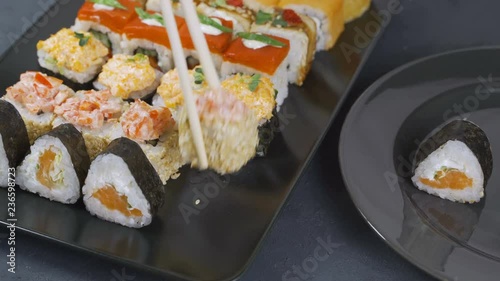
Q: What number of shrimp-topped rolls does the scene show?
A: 4